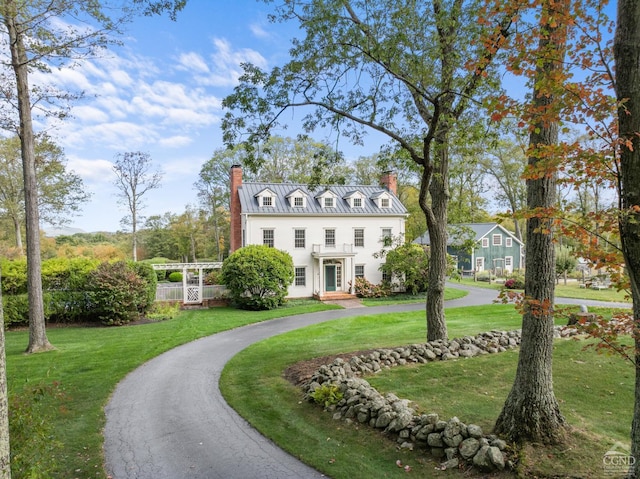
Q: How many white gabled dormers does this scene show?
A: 5